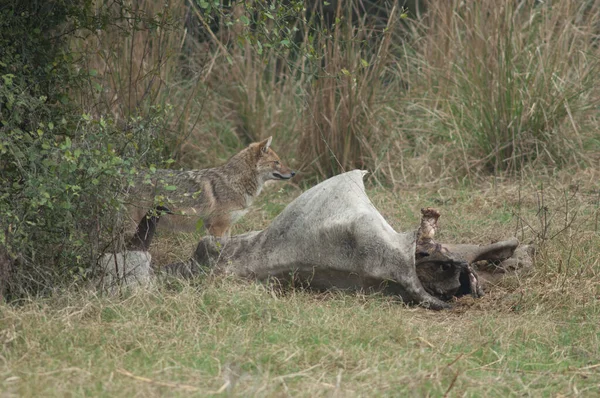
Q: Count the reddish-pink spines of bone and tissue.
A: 1